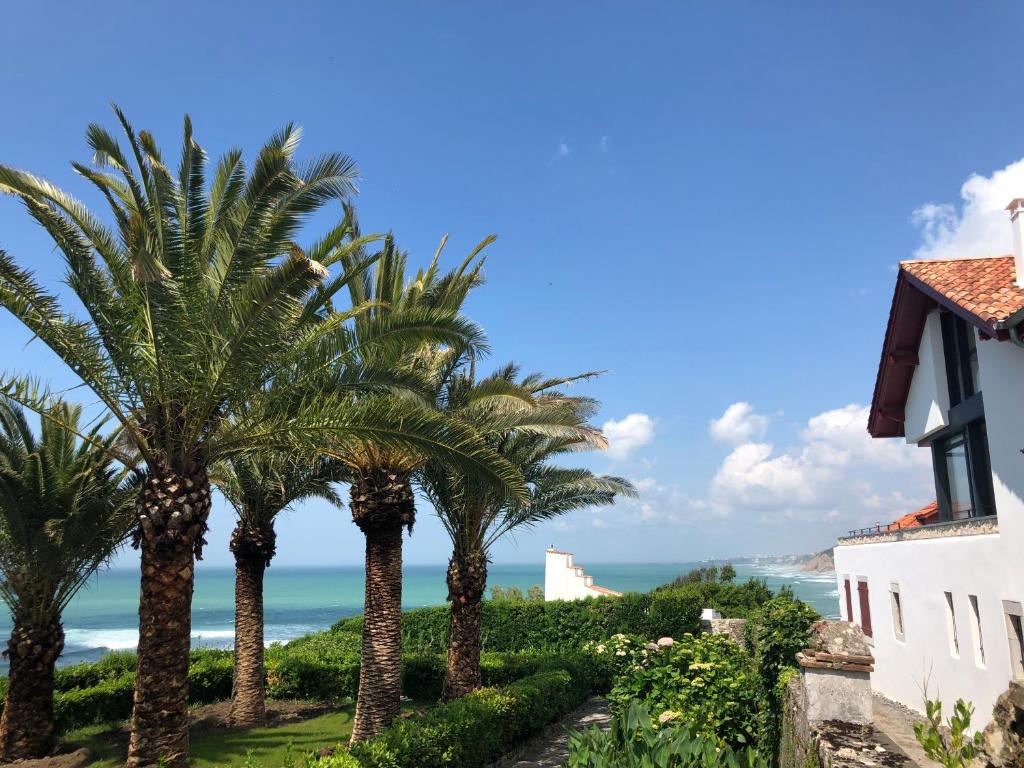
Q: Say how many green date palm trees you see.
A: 5